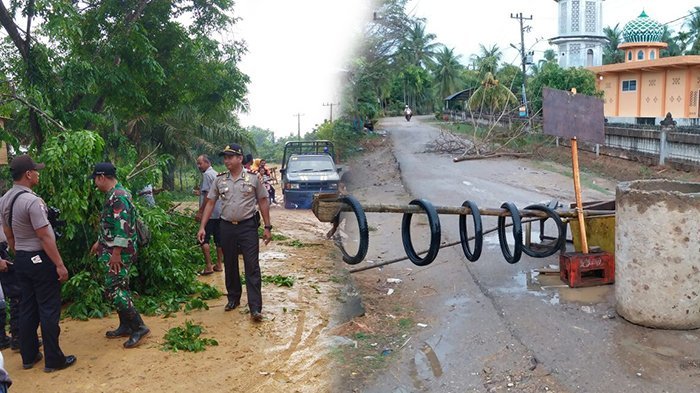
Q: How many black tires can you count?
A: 5